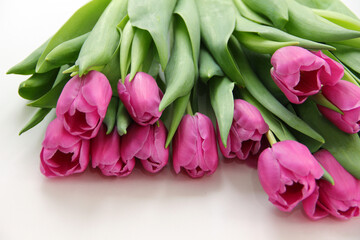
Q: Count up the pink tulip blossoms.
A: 11